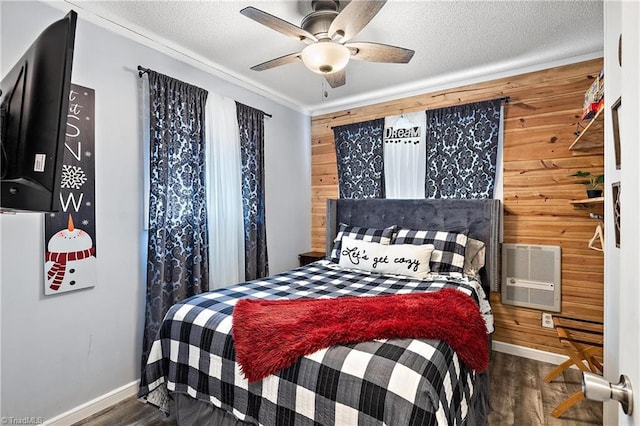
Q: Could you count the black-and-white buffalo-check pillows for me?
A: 2